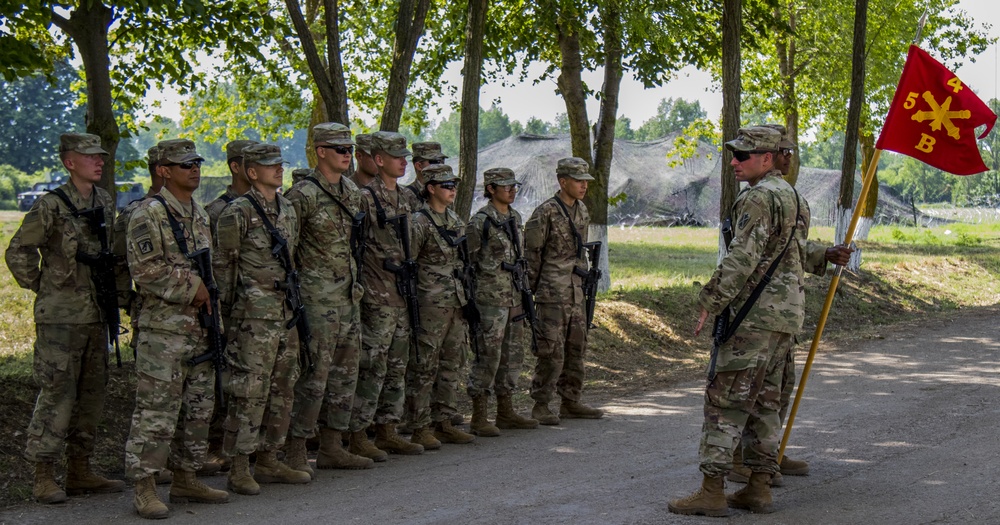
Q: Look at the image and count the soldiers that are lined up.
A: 13